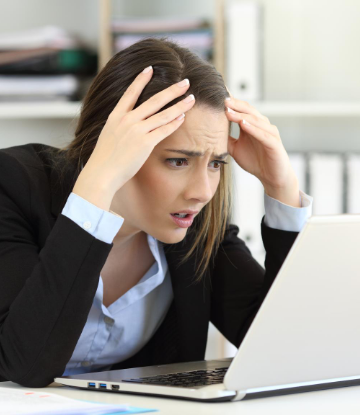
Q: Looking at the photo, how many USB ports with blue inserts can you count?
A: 2